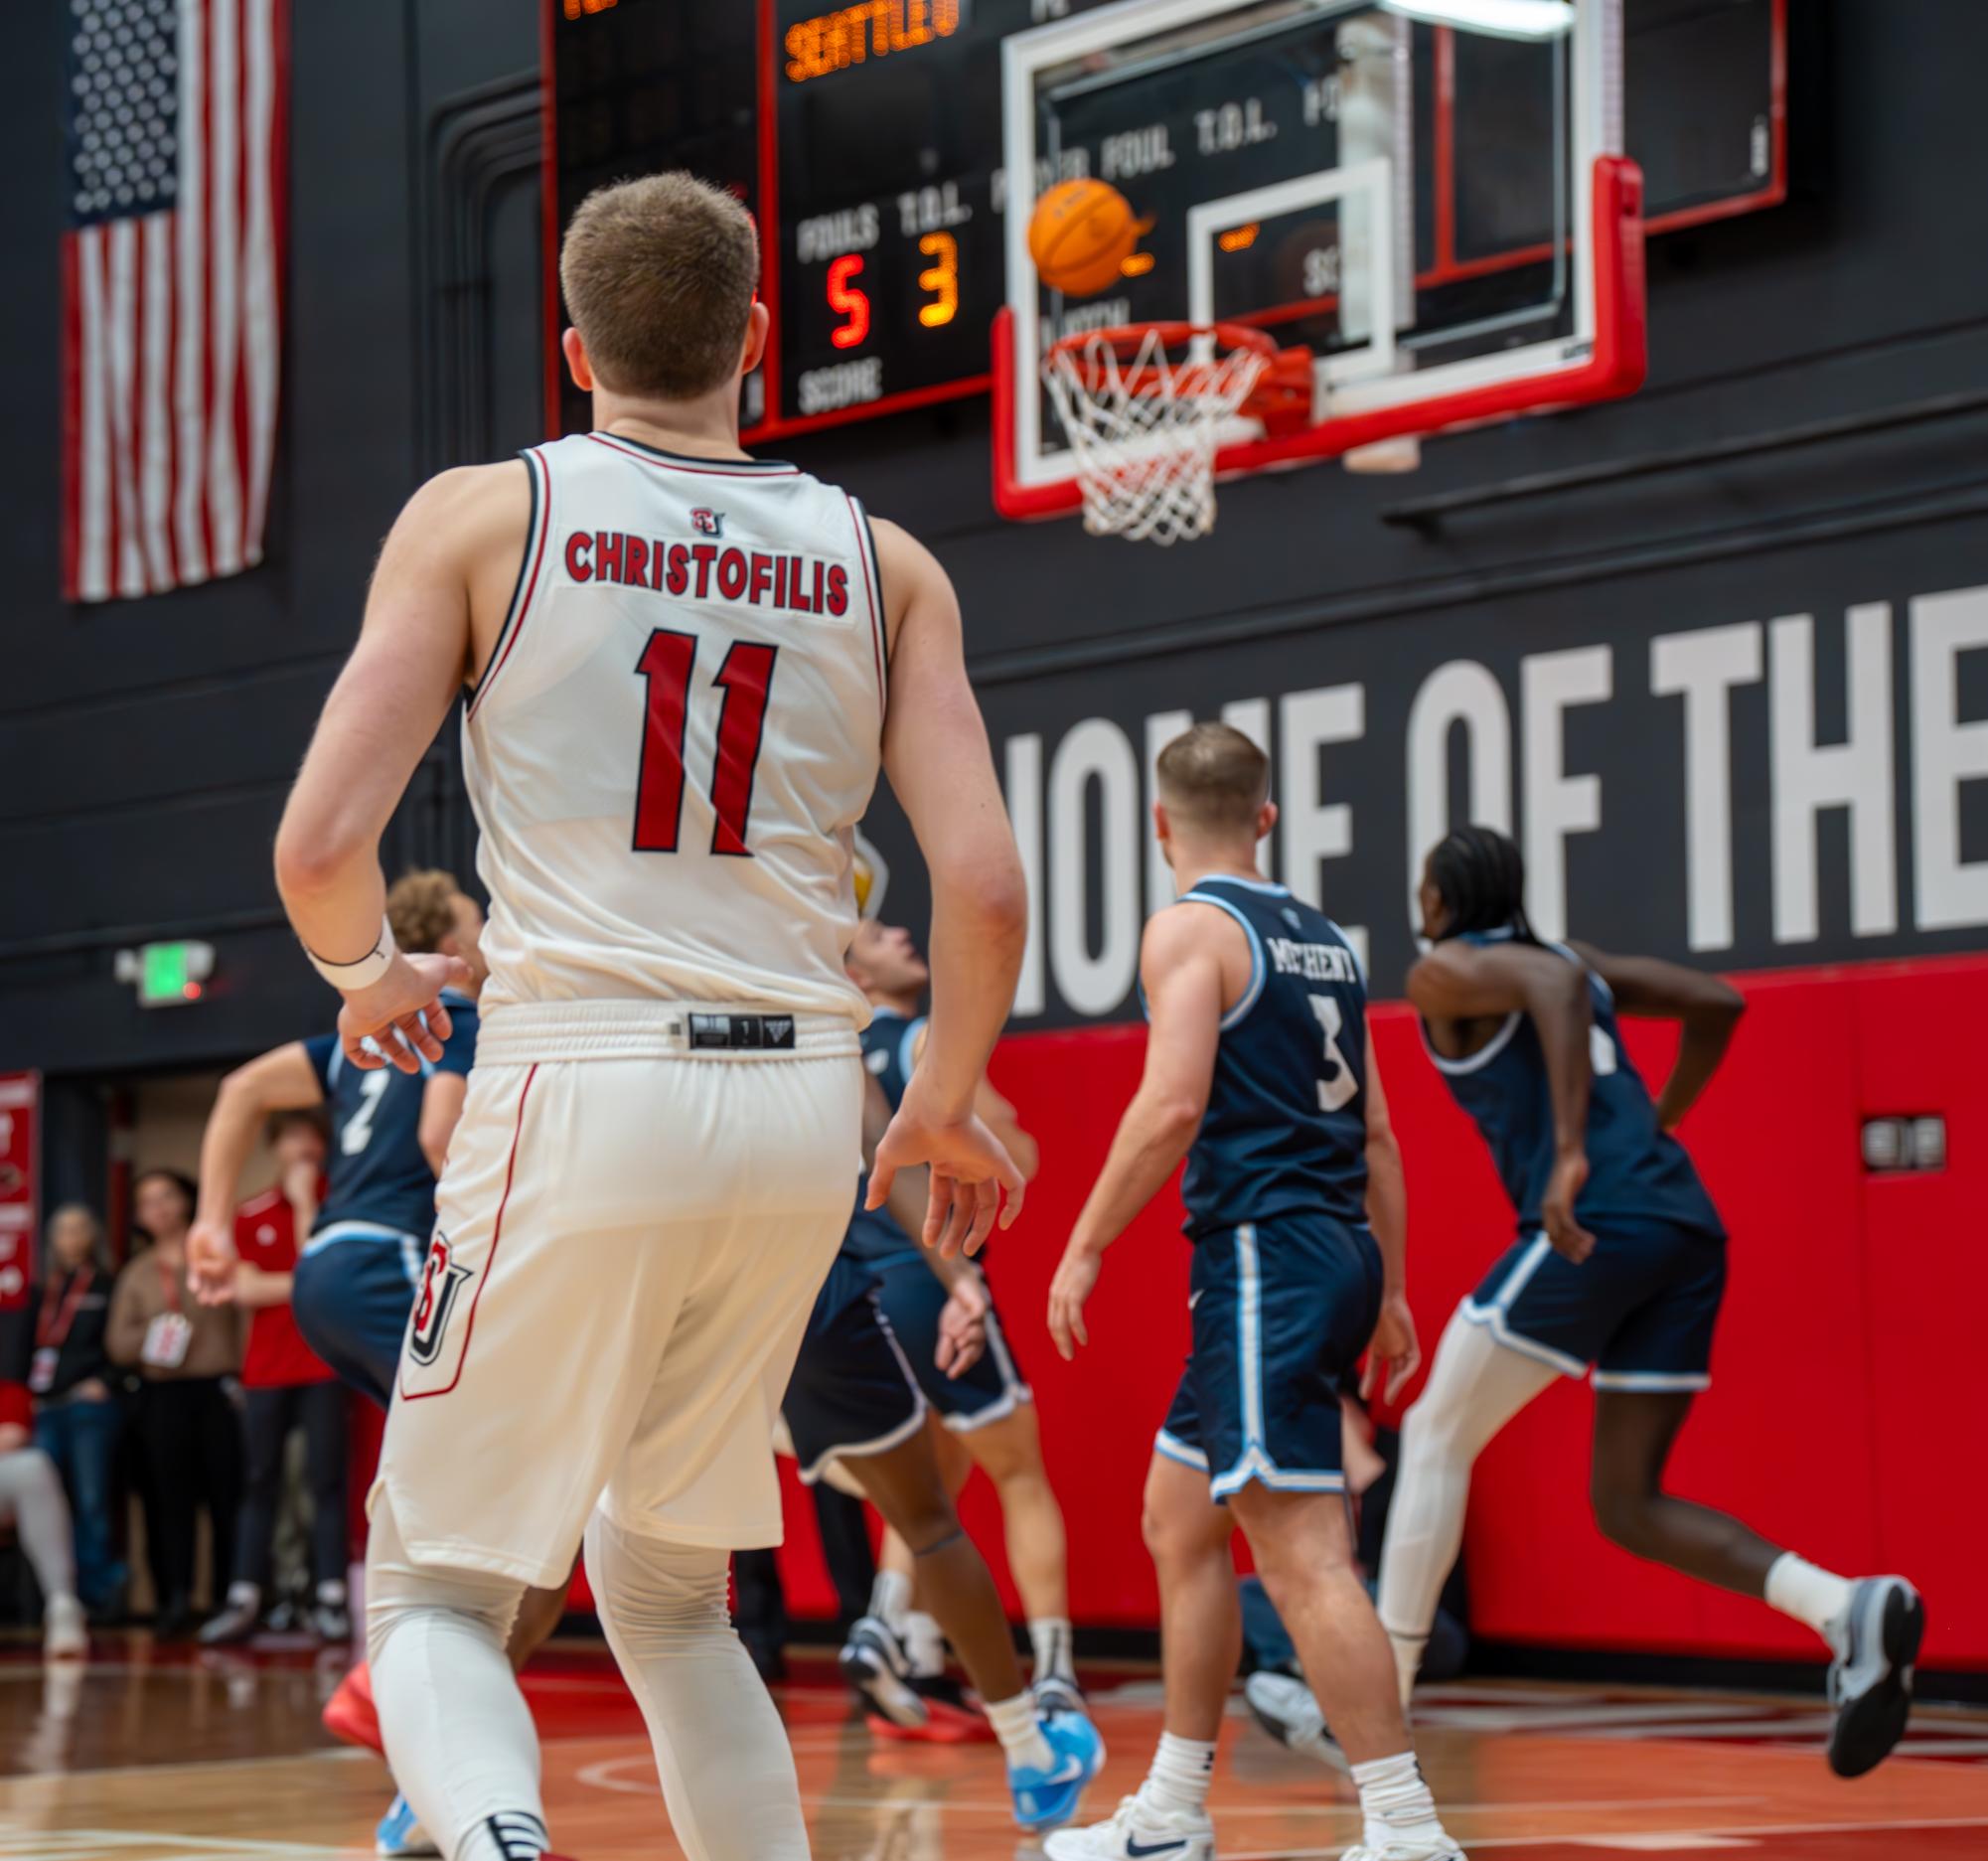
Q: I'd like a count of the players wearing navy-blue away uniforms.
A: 5